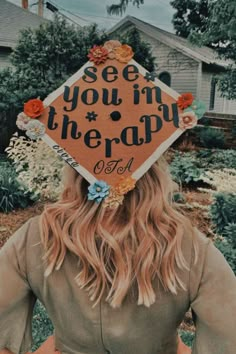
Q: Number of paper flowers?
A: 12